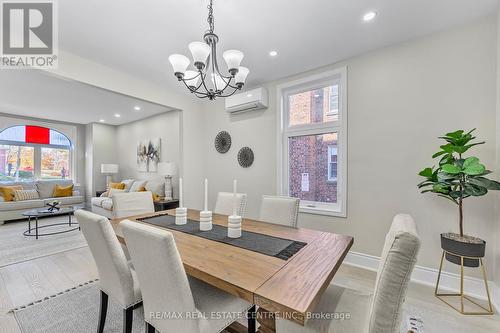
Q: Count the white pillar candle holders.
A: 3